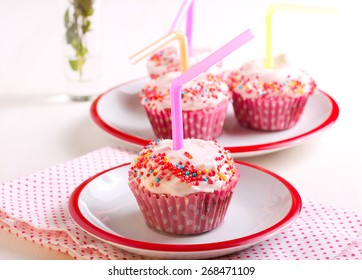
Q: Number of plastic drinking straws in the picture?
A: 4